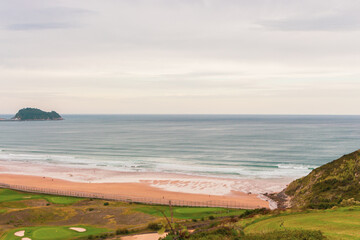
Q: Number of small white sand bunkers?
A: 3